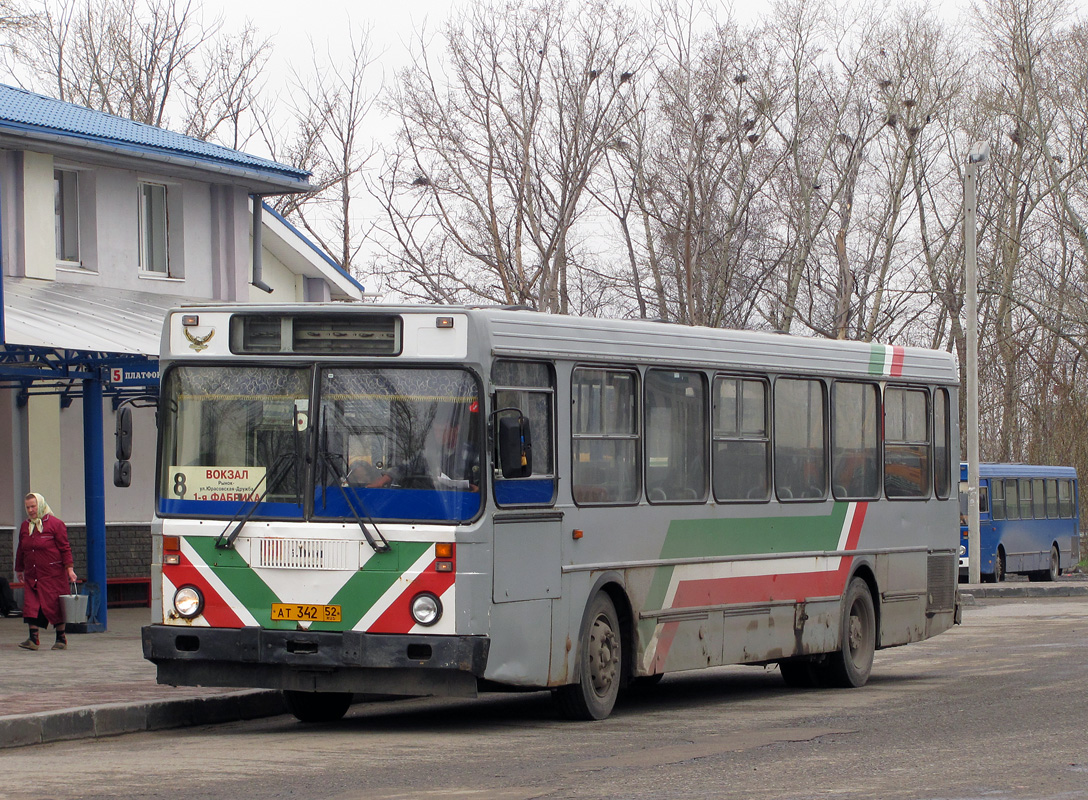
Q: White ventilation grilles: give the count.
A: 1